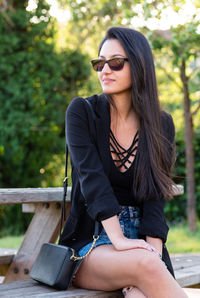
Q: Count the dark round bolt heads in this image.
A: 4